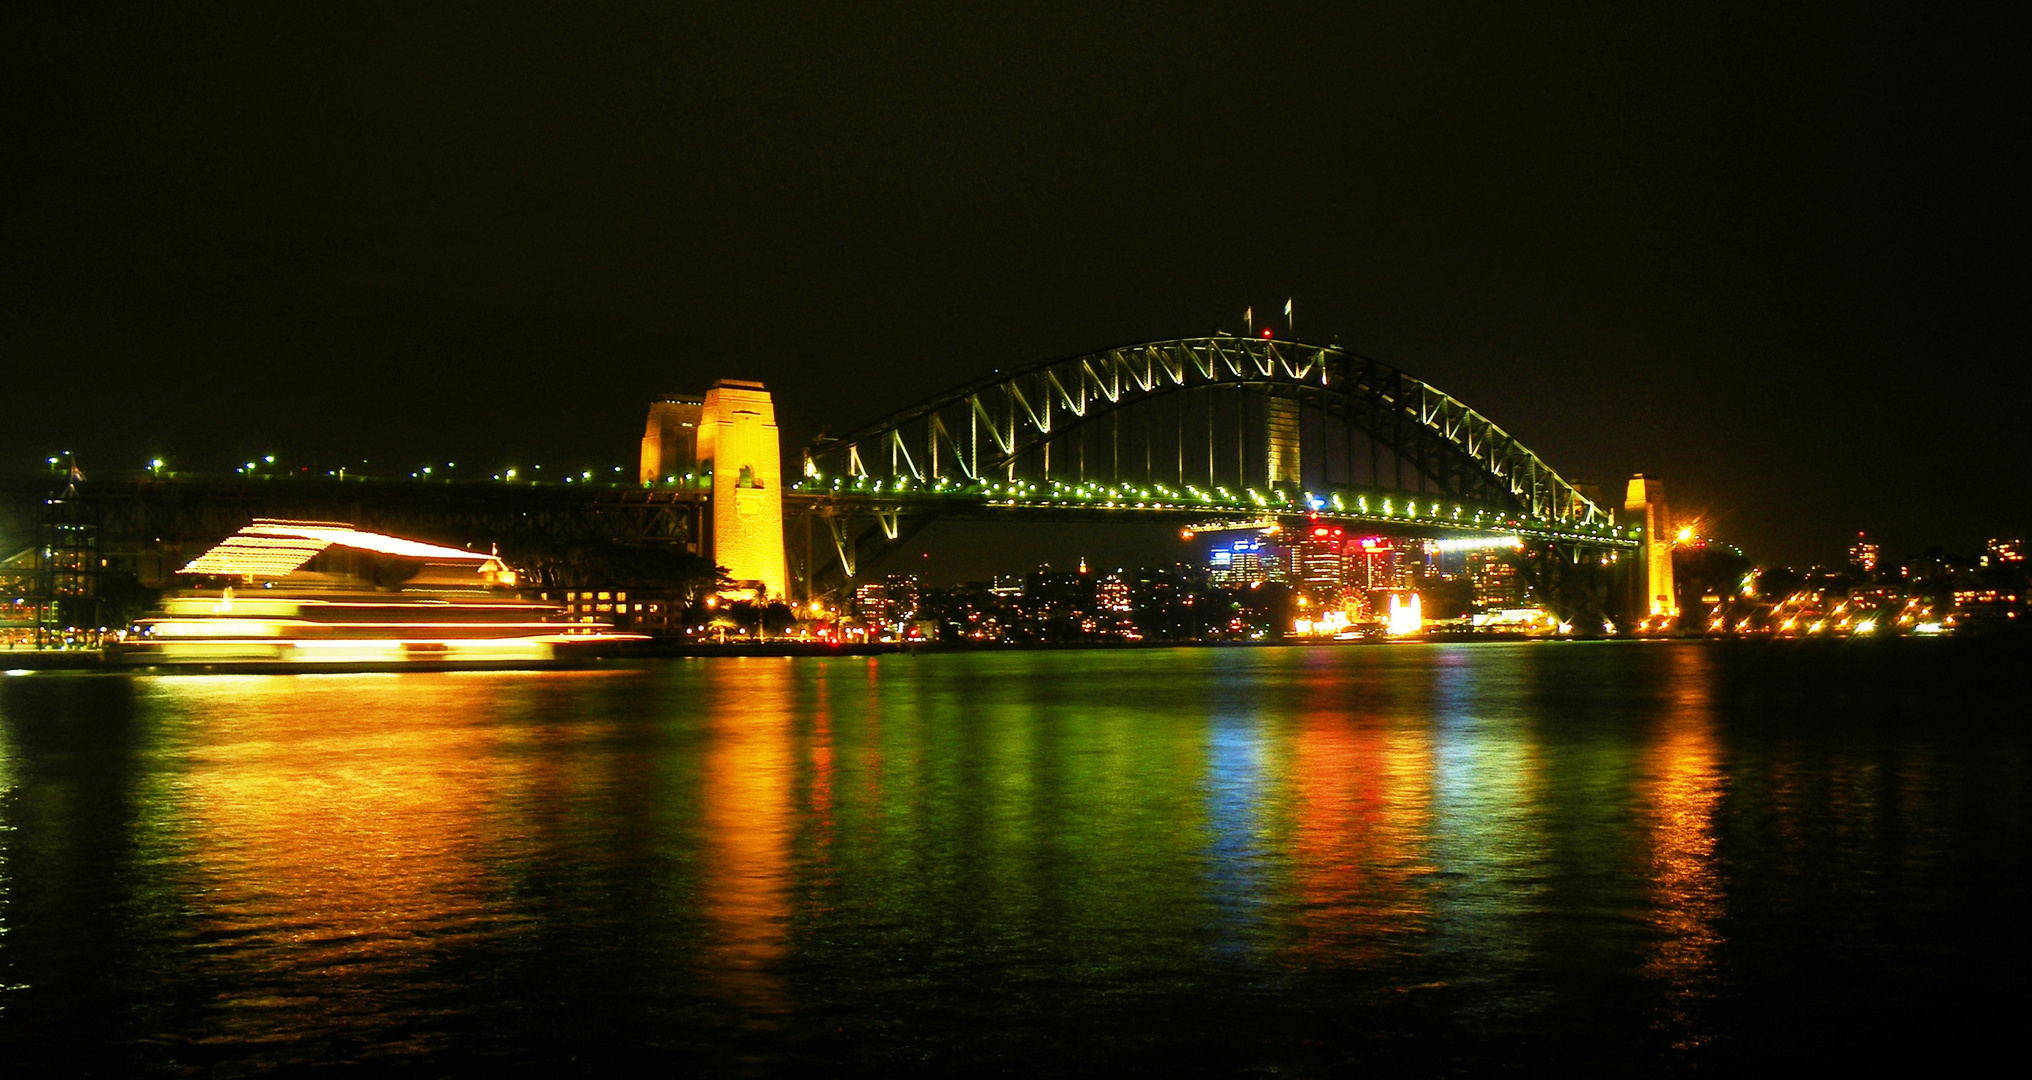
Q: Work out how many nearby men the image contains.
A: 0